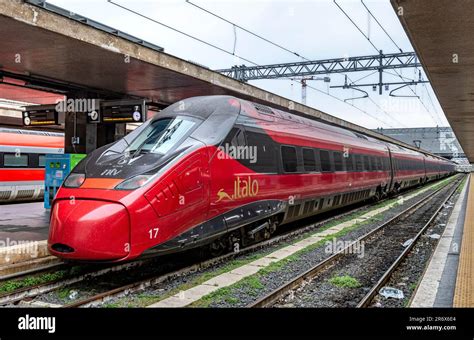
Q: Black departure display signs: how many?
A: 2